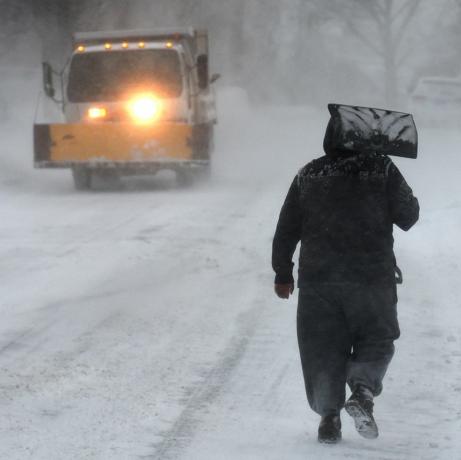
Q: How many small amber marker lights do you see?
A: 5